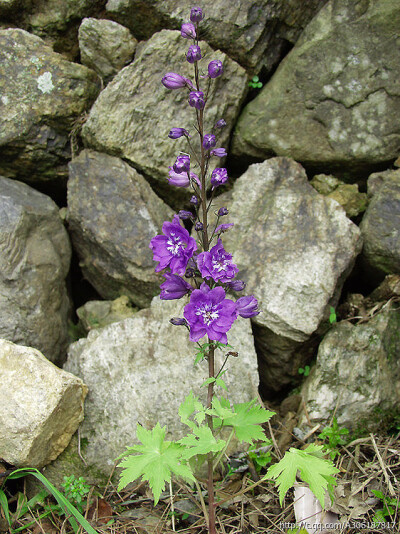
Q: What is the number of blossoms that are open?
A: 3